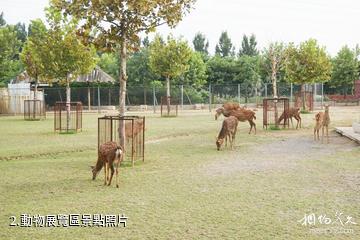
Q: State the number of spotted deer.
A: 7